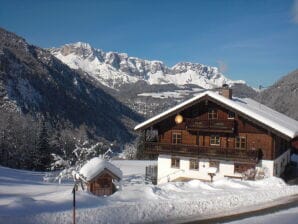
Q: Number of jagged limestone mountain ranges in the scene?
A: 1